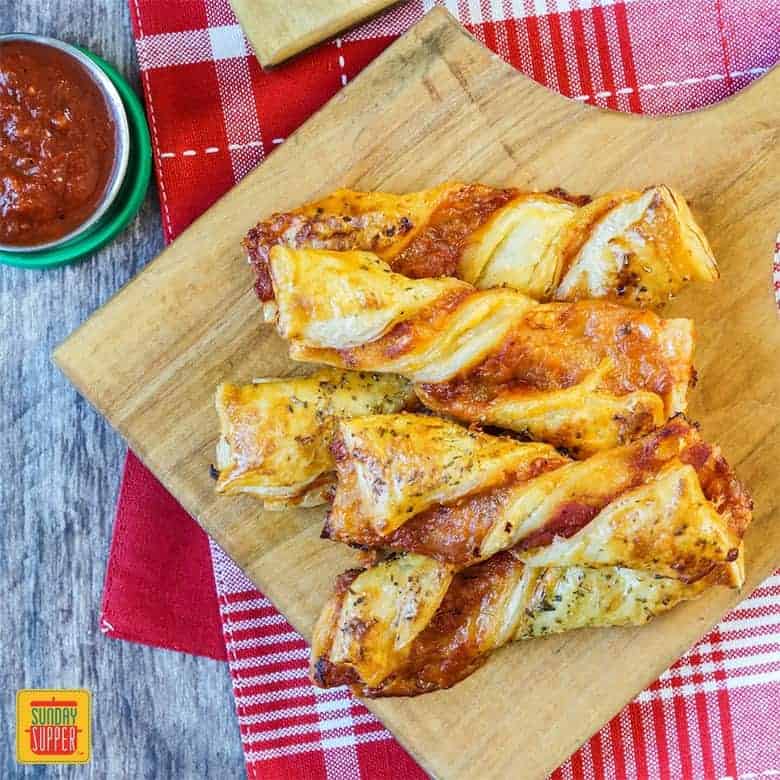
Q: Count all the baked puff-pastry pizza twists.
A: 5